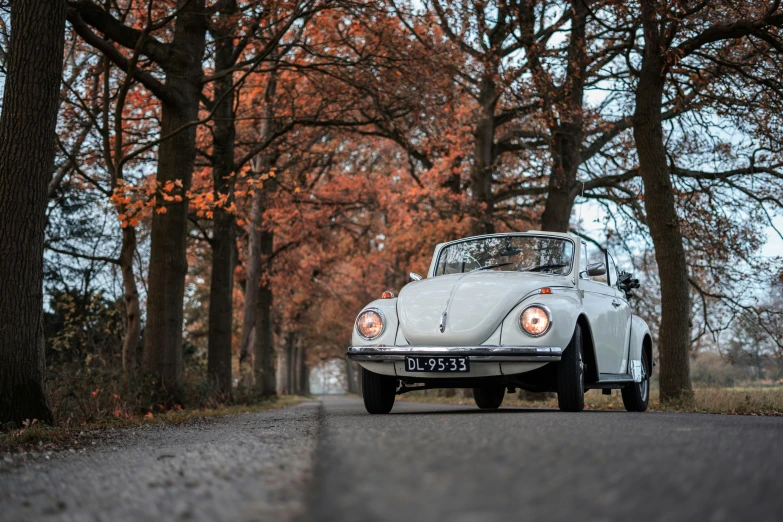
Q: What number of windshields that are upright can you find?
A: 1